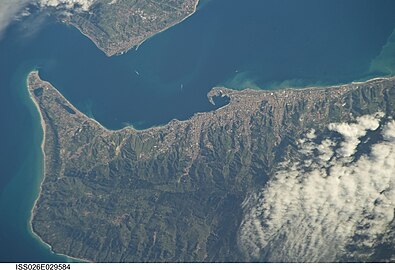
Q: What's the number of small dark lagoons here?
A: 2